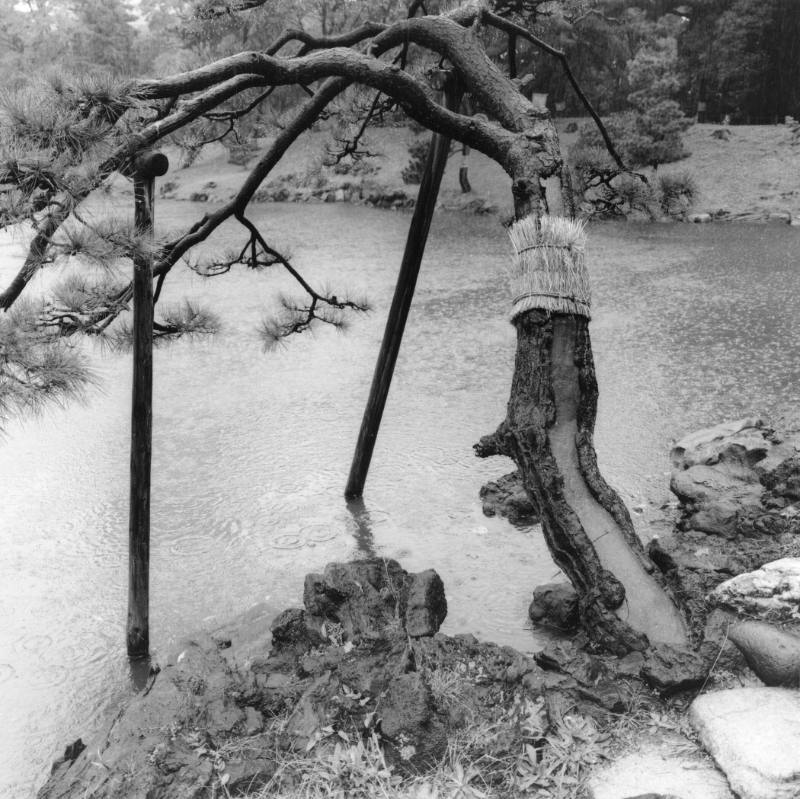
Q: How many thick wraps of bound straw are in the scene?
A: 1